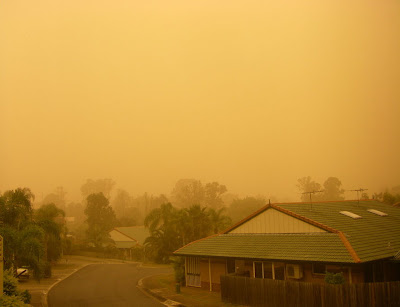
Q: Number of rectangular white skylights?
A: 2